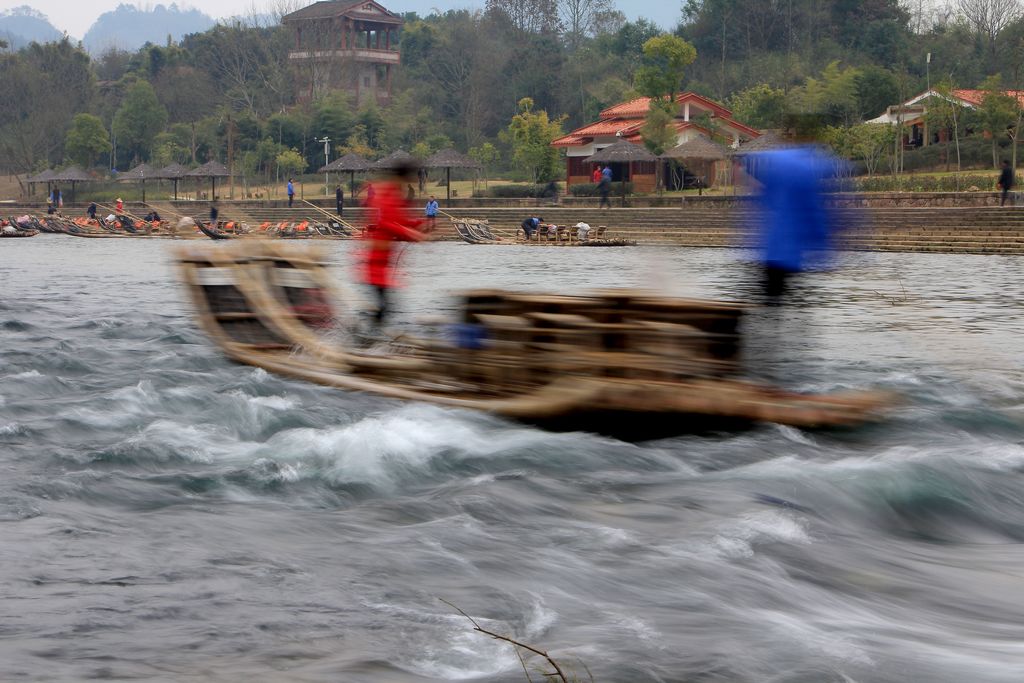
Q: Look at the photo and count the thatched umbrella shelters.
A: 11